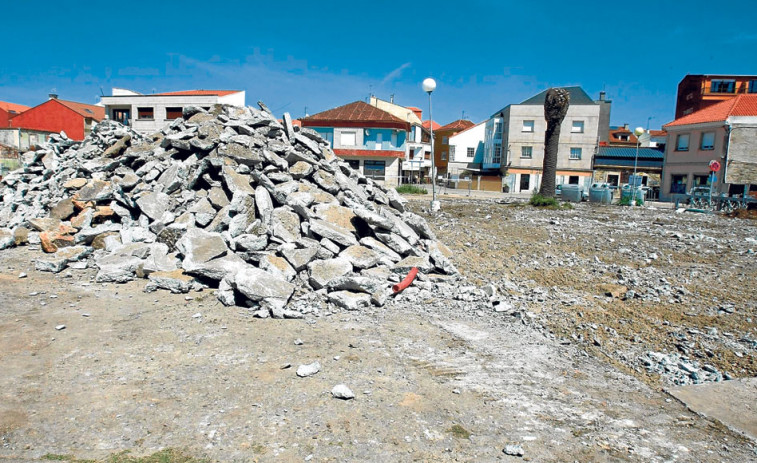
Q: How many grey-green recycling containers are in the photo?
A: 3